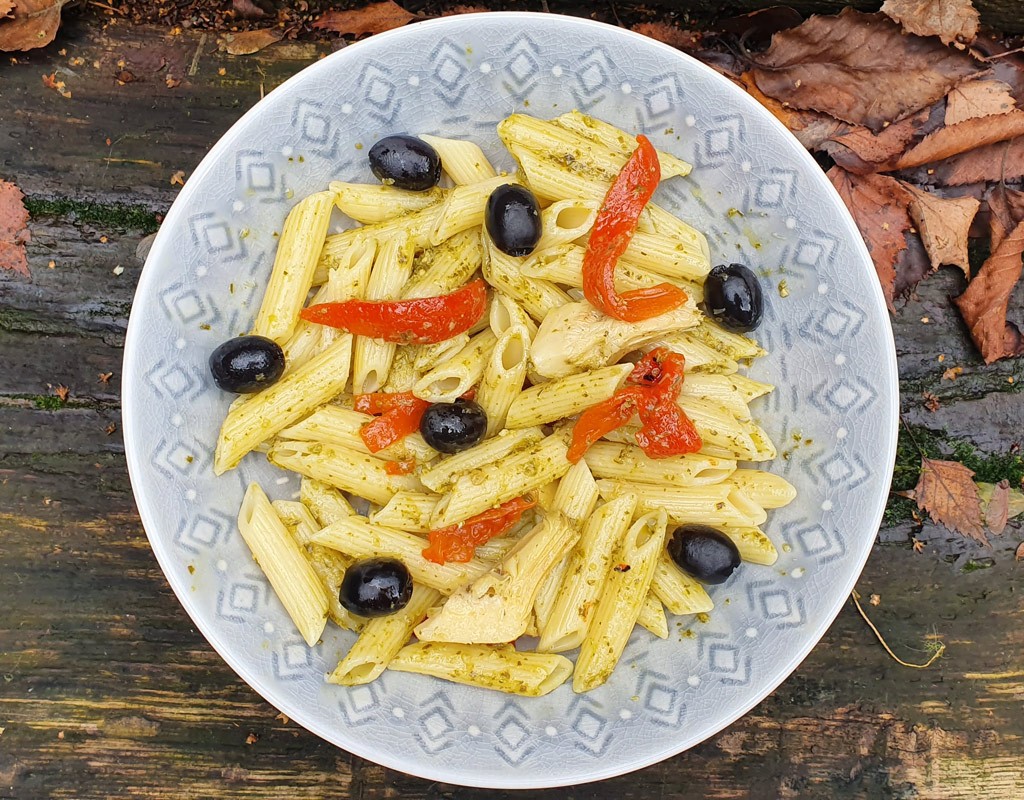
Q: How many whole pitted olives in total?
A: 7